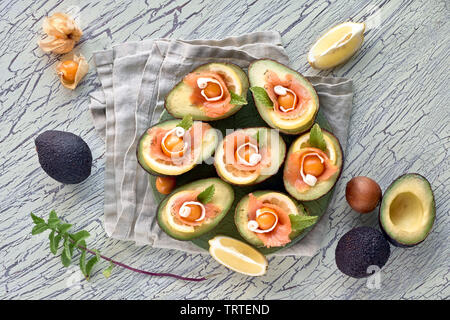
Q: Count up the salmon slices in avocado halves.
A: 7